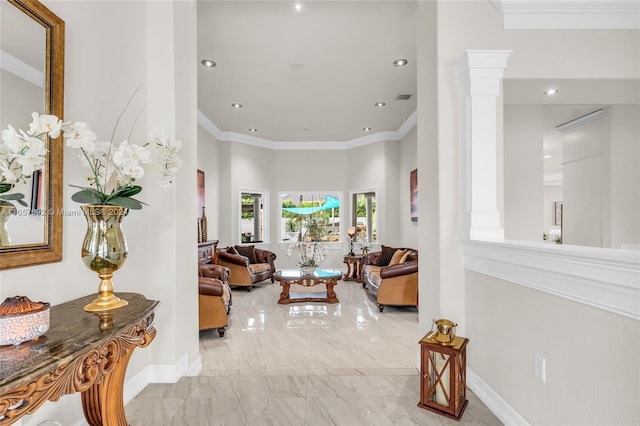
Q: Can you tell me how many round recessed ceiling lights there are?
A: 8